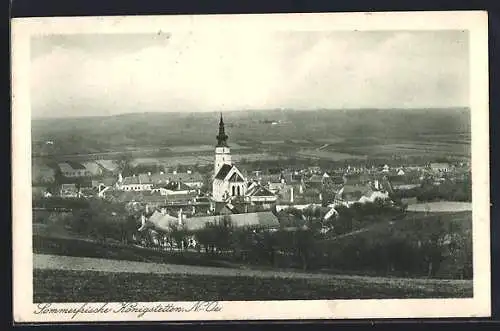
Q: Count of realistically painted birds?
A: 0